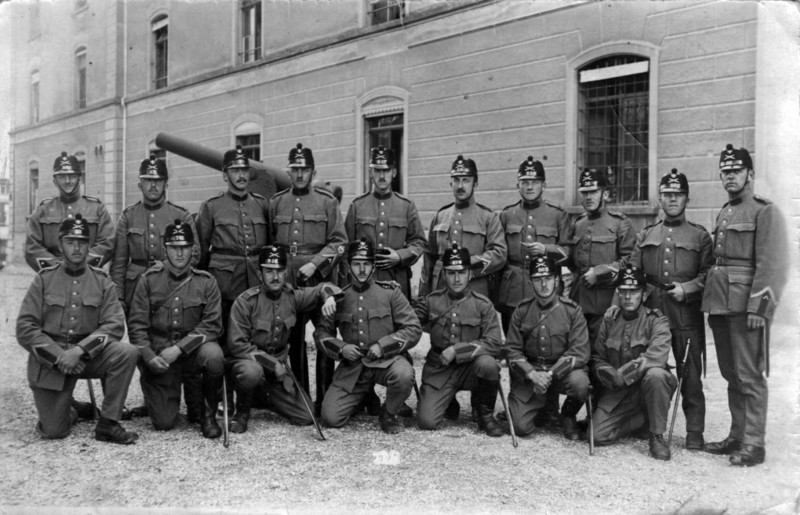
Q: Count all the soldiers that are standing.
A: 10